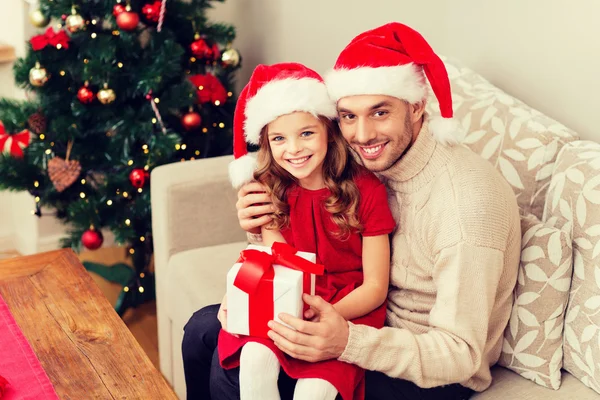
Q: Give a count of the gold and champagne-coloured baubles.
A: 5